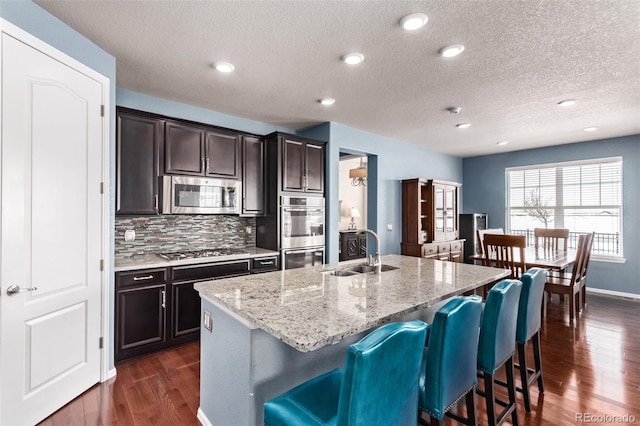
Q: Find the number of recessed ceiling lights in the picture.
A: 9